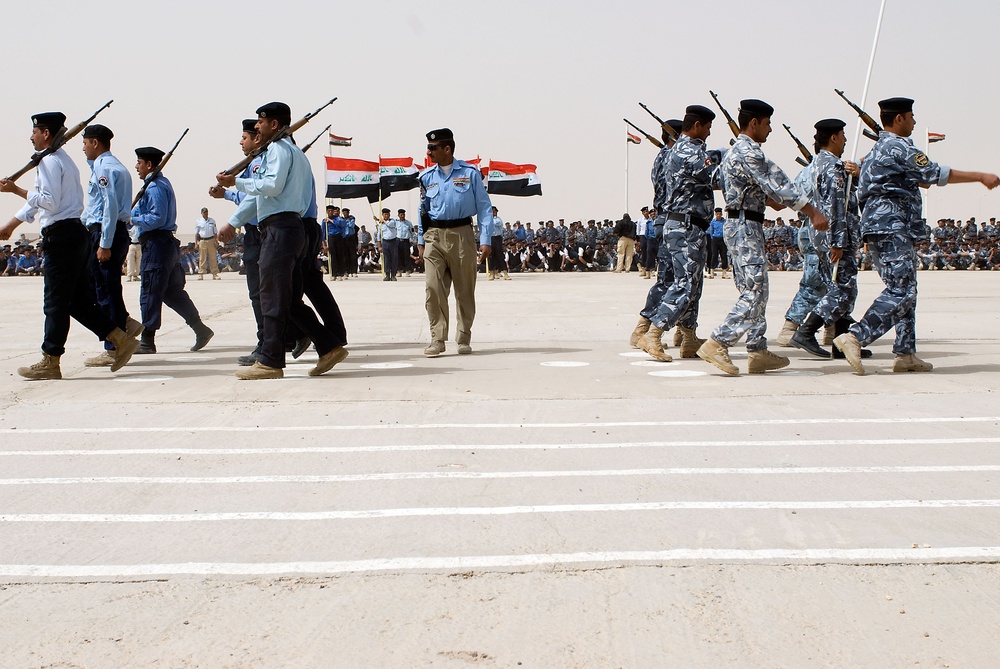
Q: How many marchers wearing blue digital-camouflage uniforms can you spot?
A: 6